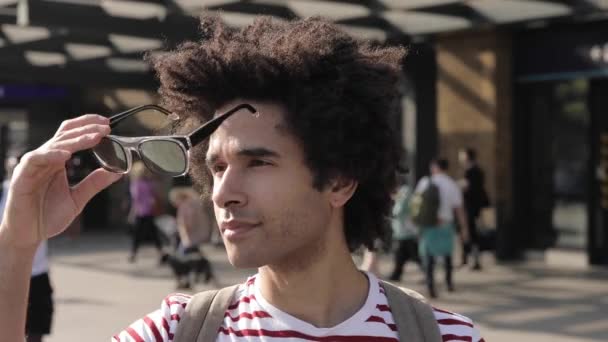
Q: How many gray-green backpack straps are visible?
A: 2